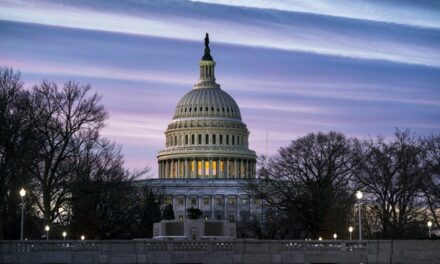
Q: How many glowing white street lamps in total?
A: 9